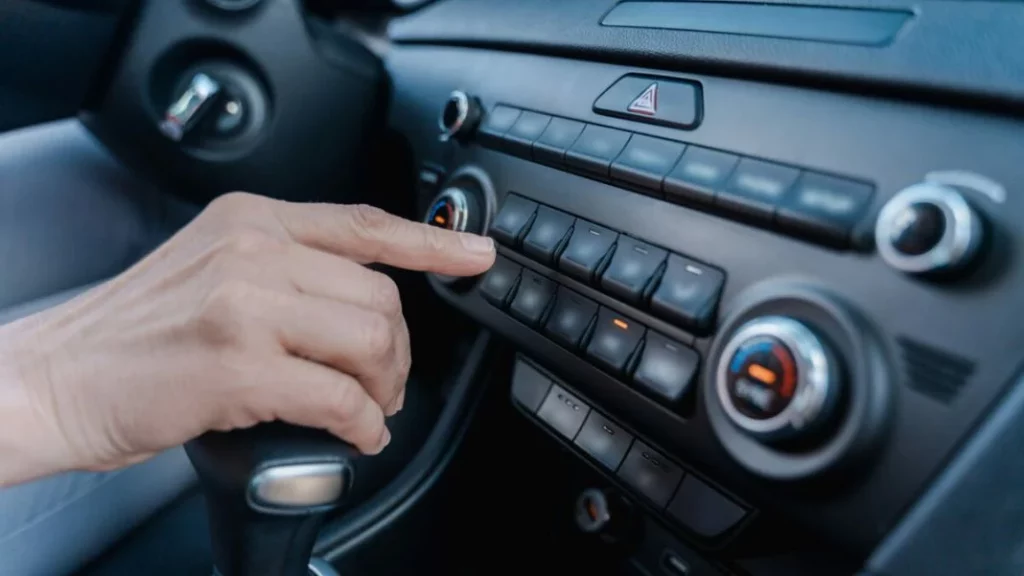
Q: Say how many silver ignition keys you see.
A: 1